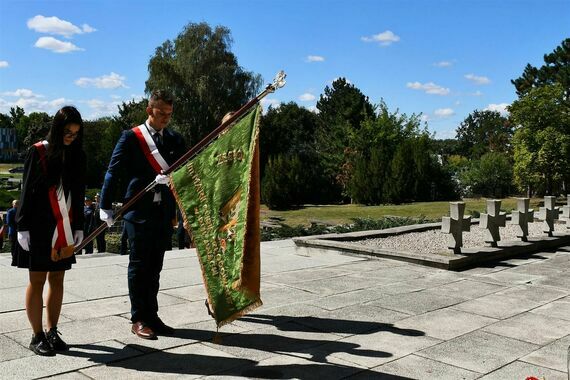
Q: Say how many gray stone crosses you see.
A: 5